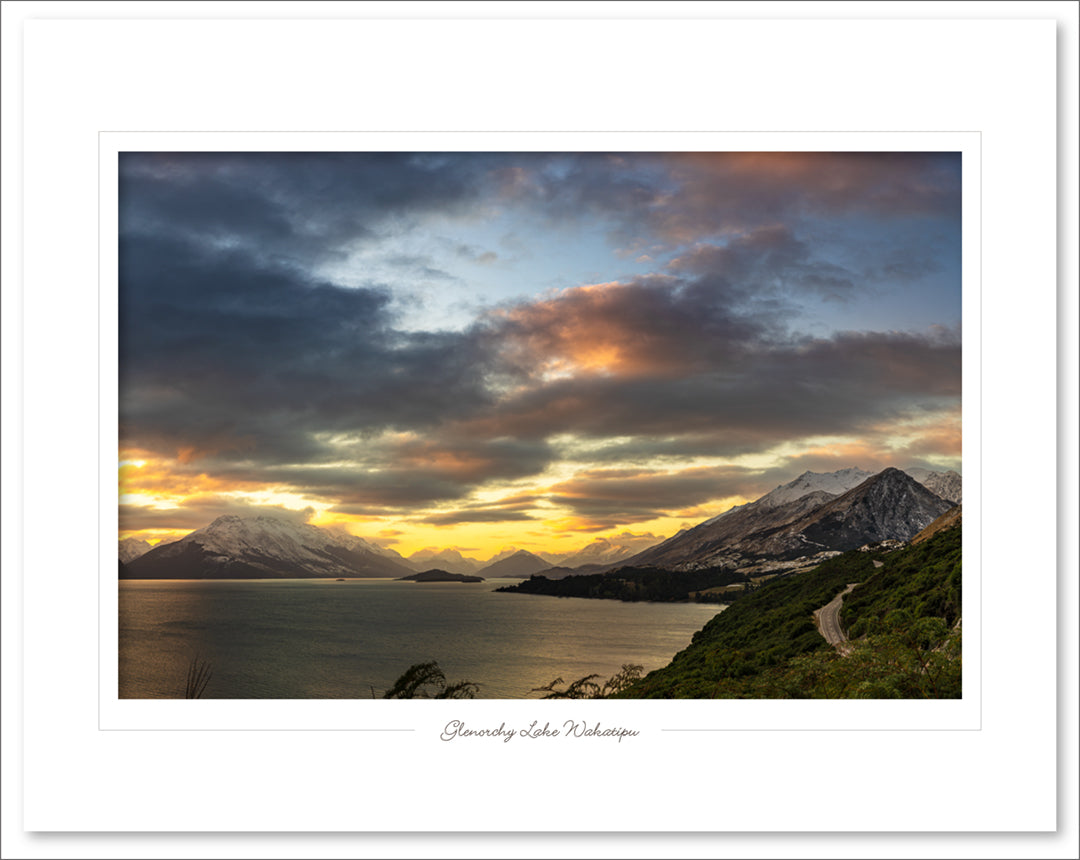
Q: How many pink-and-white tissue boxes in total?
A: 0